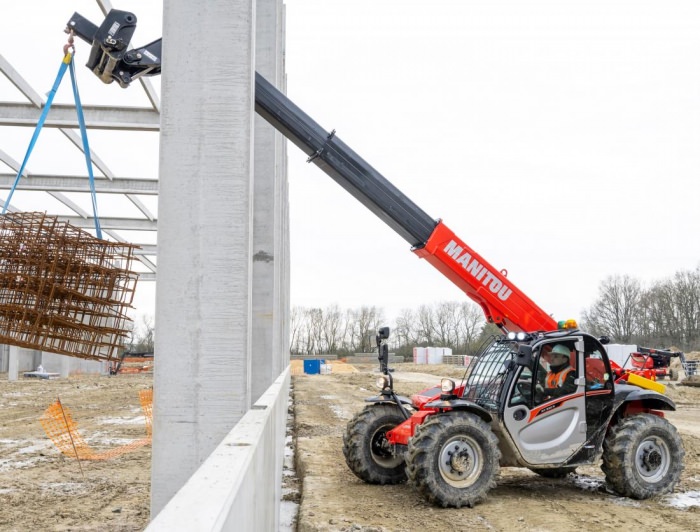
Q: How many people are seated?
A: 1